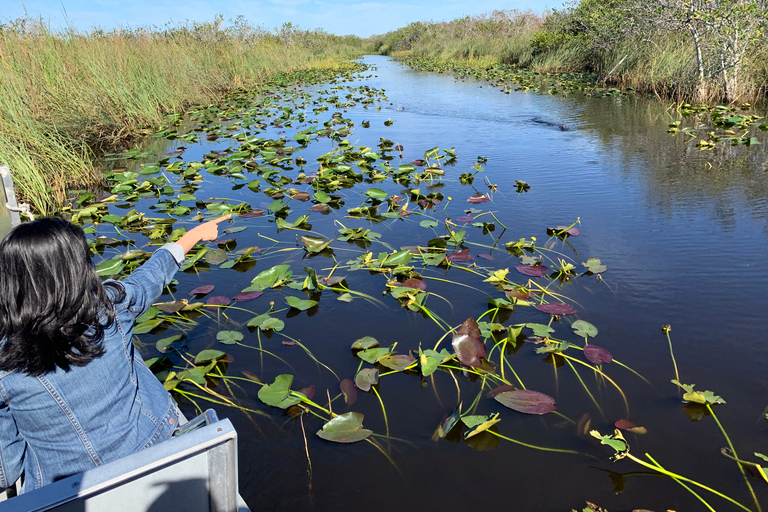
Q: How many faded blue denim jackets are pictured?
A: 1